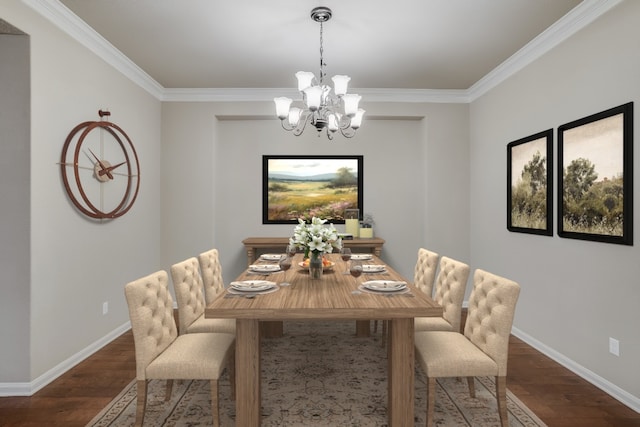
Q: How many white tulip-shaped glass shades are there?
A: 9